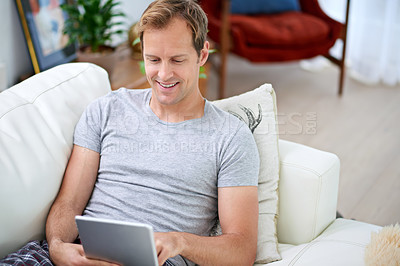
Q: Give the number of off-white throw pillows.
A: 1